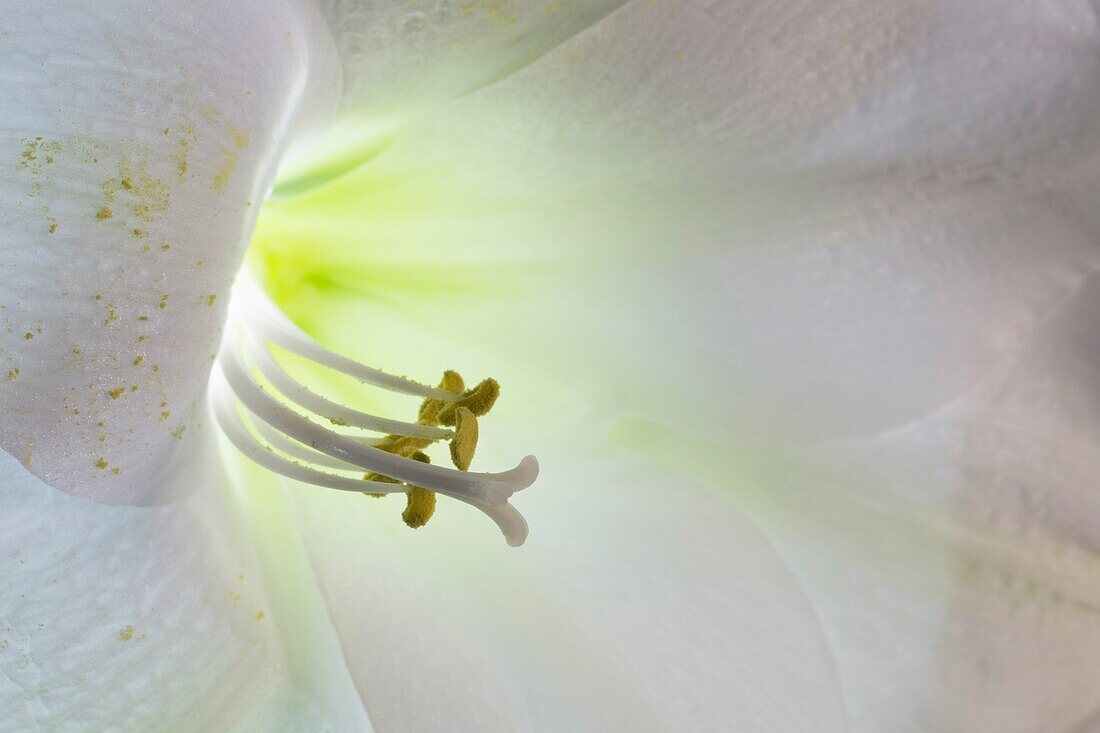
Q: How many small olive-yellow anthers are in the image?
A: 6